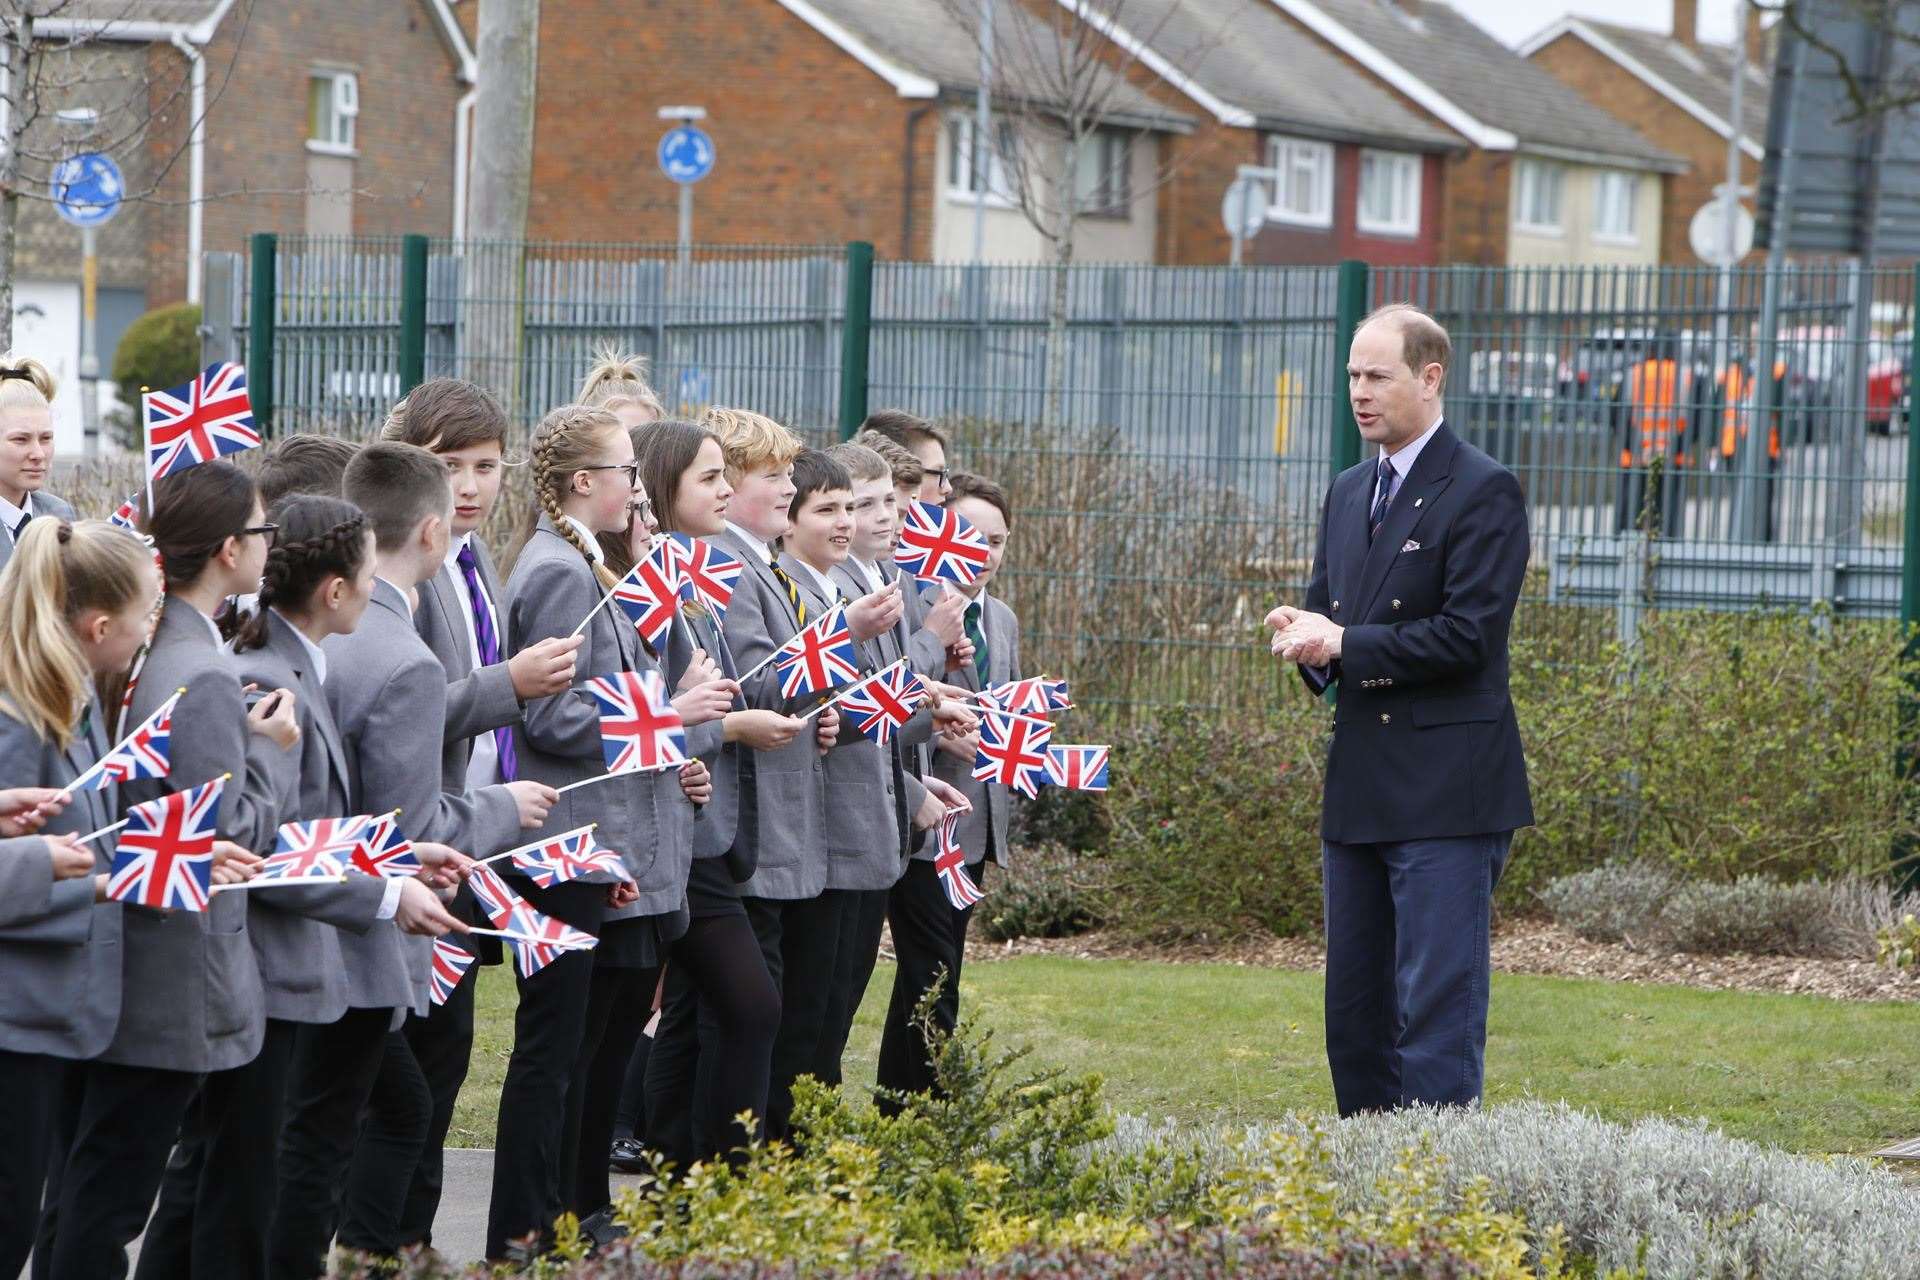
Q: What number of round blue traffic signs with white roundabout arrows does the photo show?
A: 2